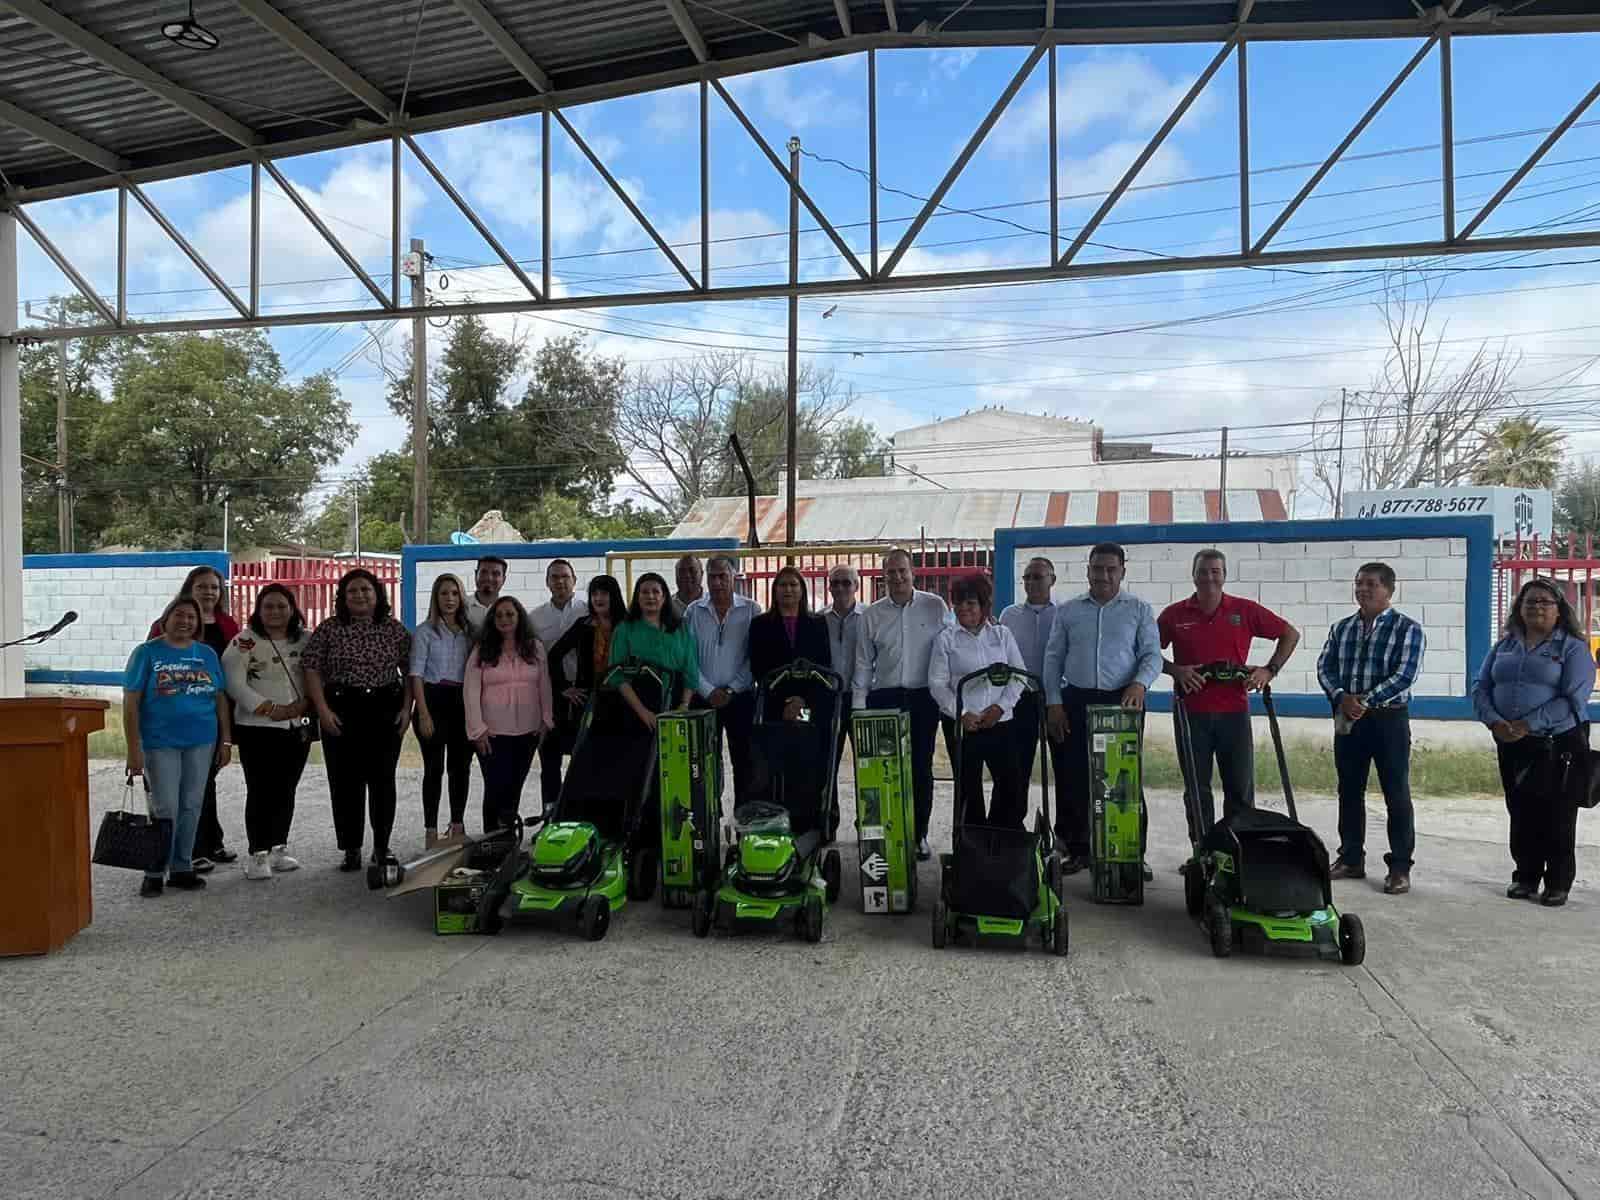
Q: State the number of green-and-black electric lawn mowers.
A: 4